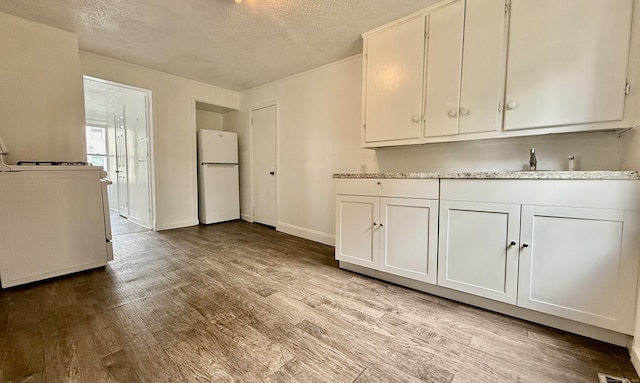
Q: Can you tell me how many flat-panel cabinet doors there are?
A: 4